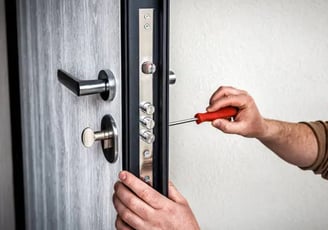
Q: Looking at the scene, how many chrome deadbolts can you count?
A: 3